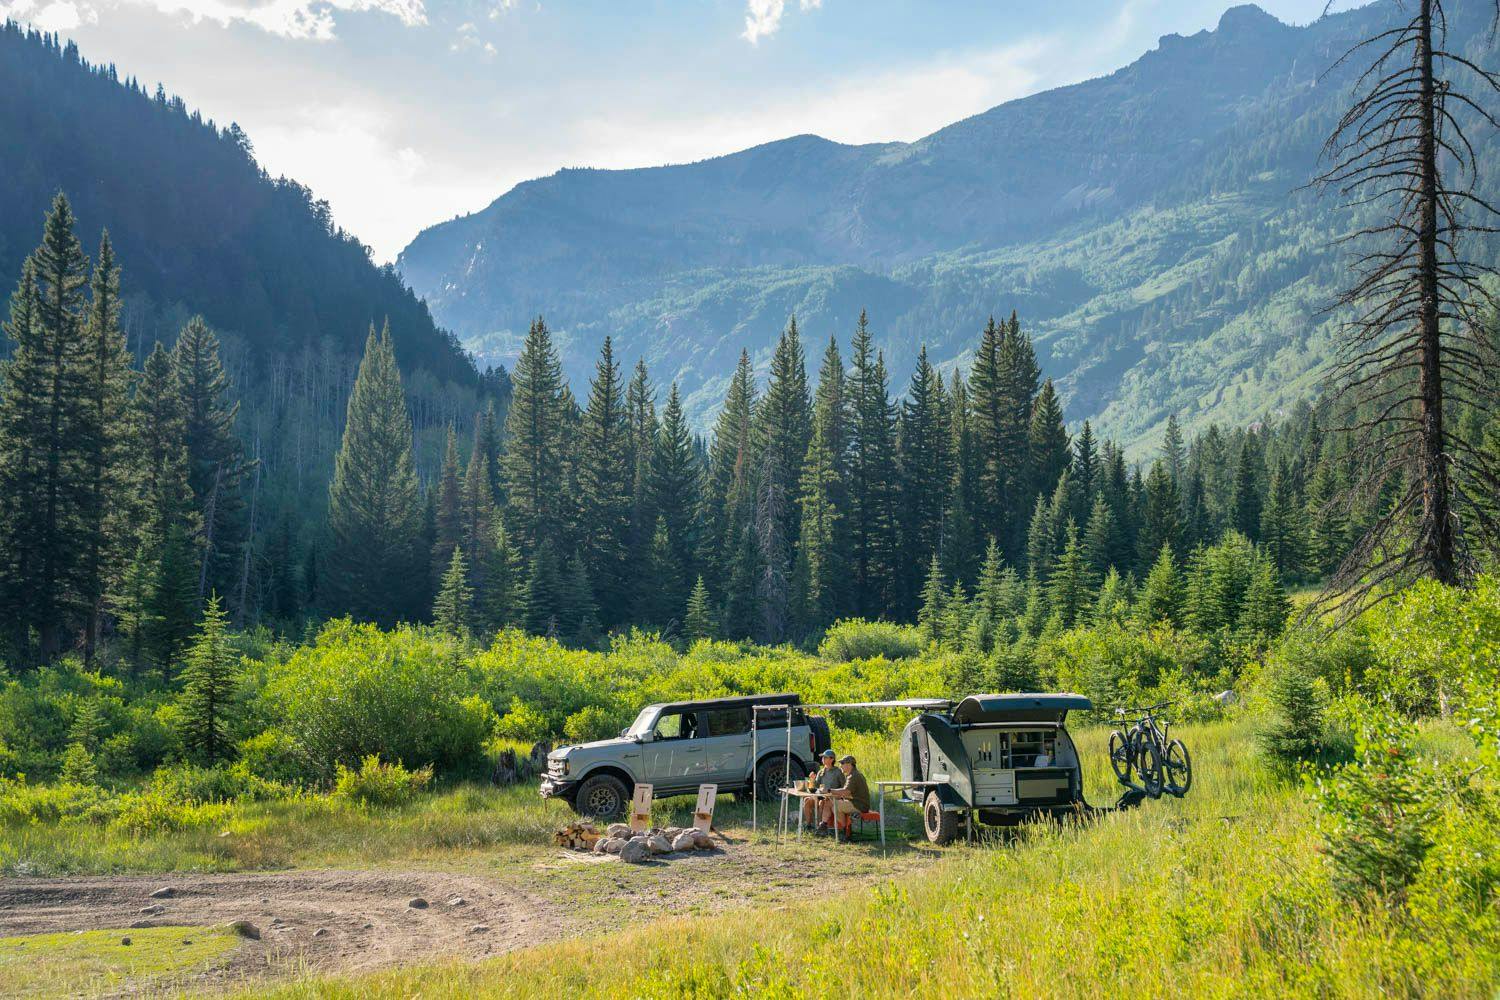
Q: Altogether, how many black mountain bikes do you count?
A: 2